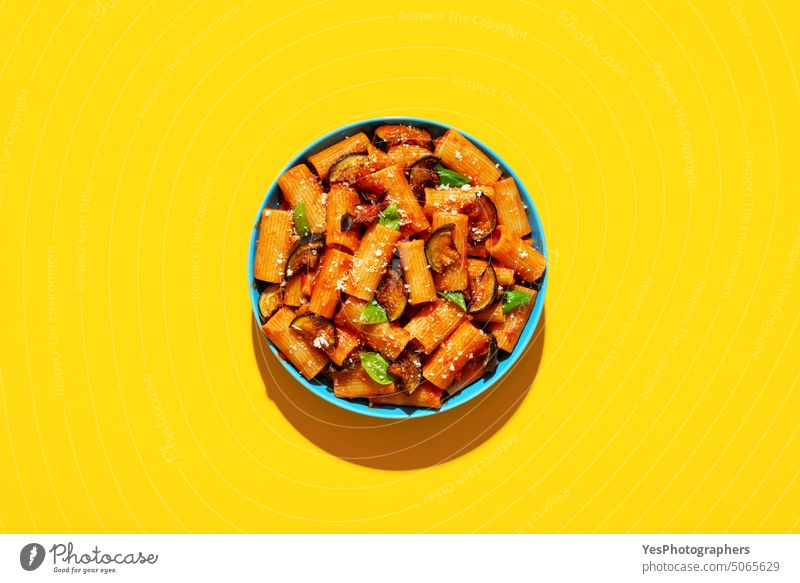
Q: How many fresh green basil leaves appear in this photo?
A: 7